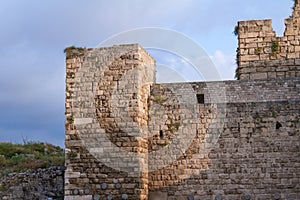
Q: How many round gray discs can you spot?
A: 11